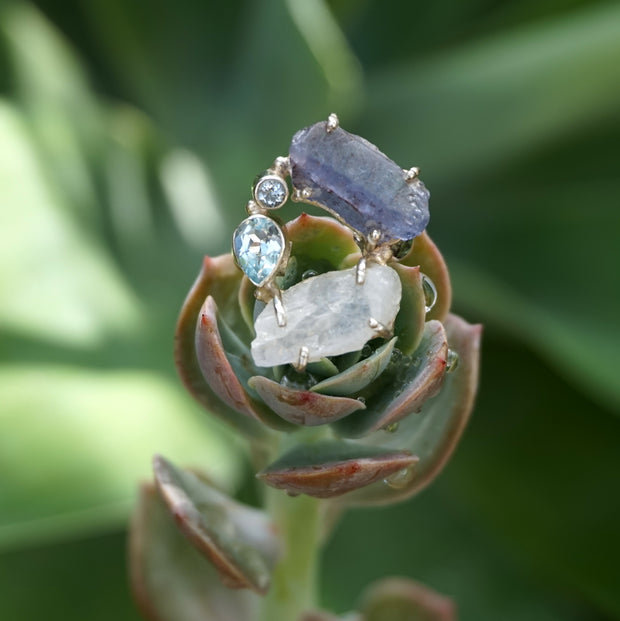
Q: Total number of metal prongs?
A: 8